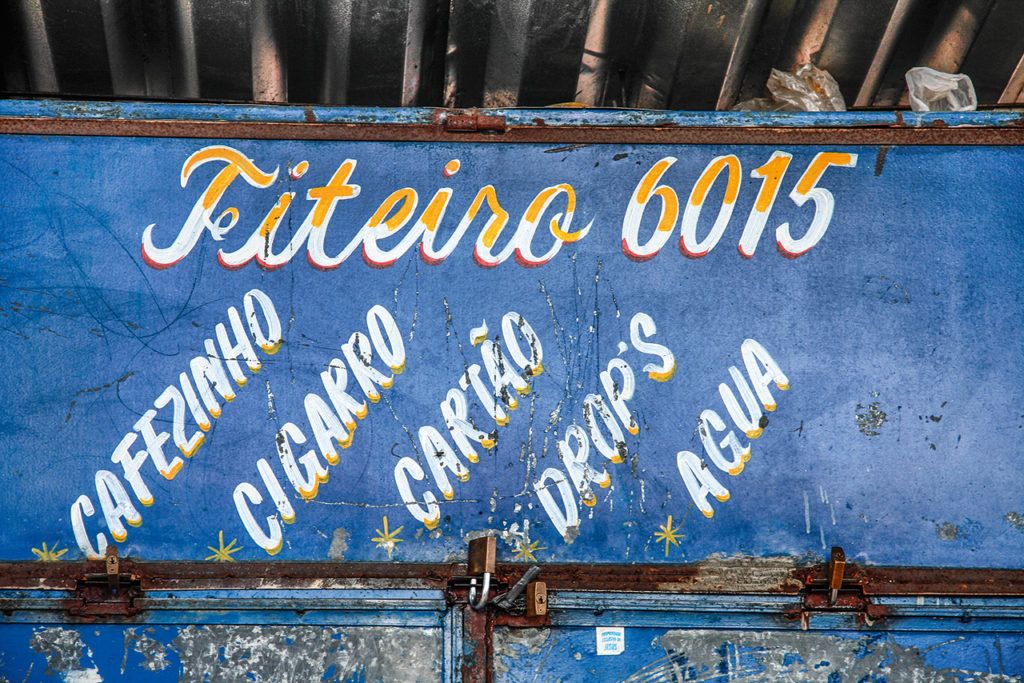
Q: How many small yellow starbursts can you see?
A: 5